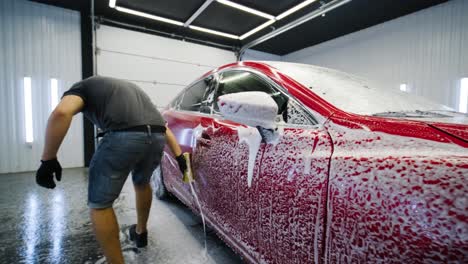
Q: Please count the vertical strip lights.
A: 4